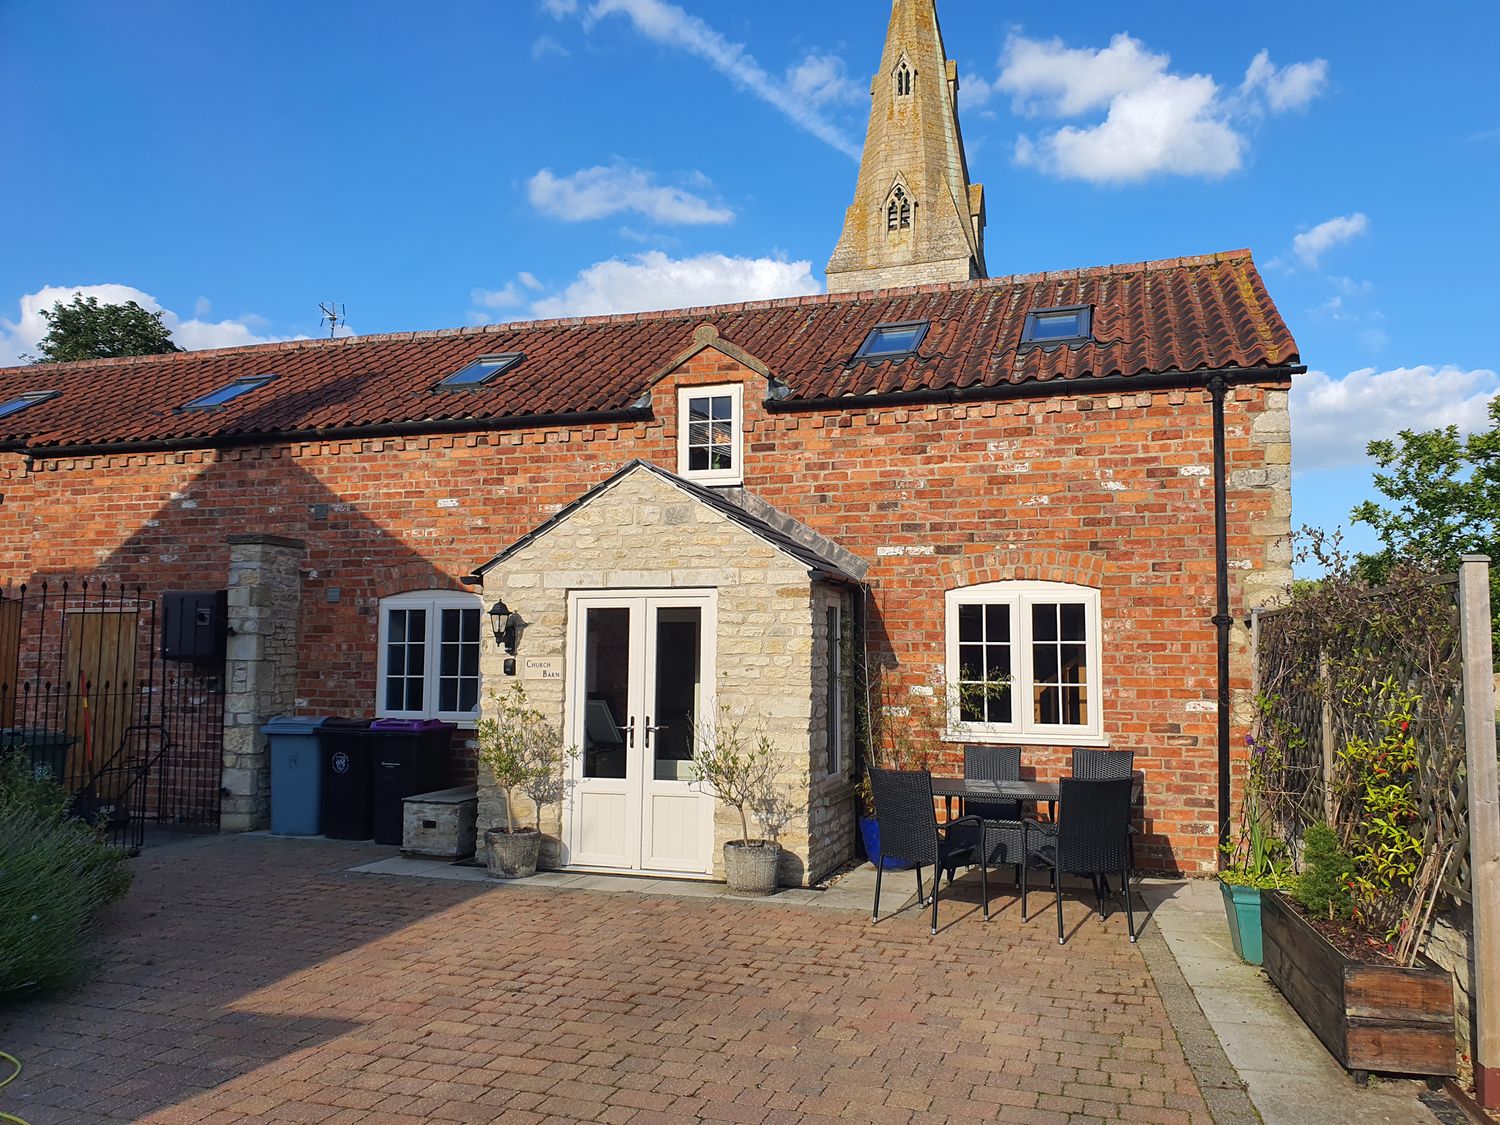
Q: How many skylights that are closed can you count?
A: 5